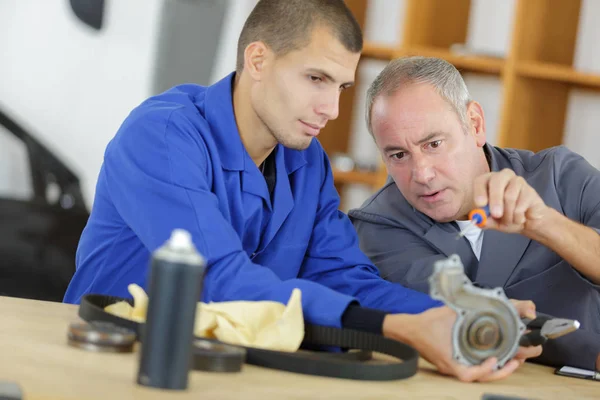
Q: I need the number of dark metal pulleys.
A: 2